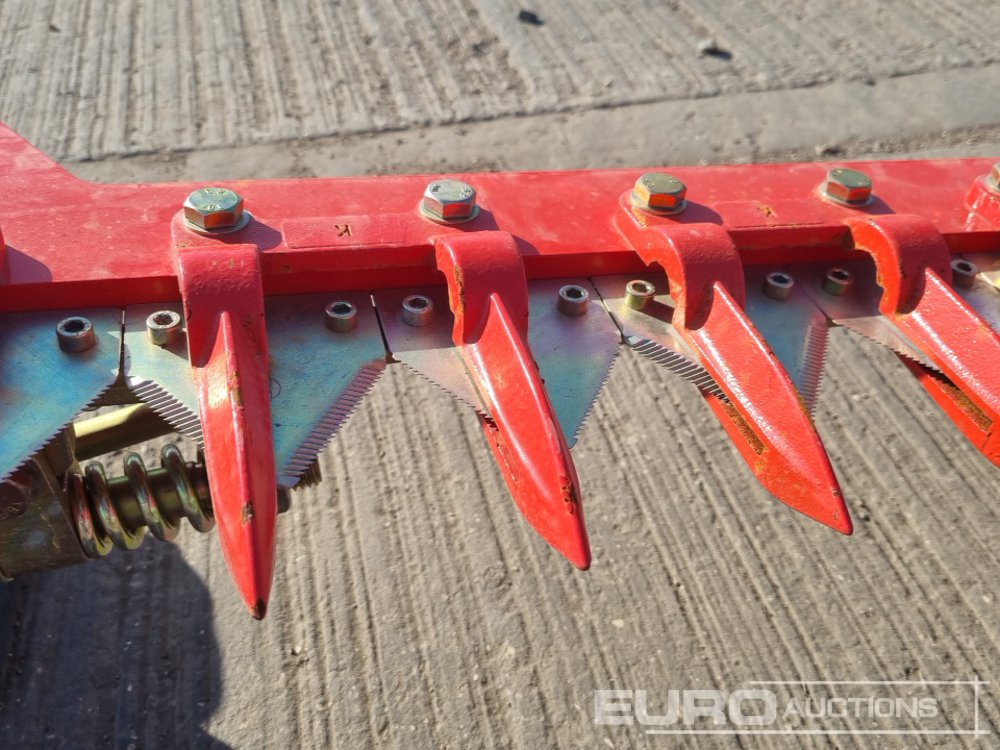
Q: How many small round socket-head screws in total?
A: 9